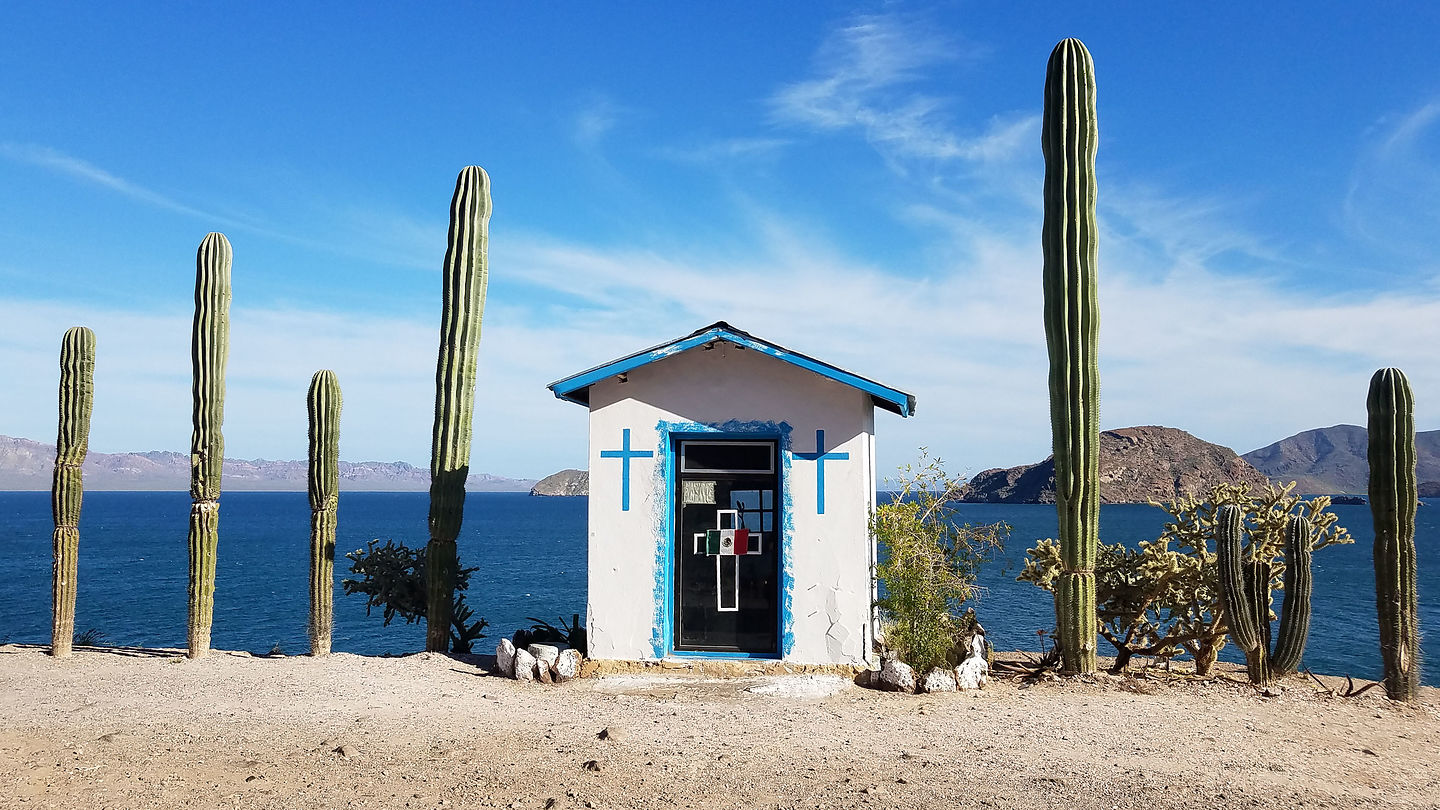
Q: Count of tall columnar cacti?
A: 6